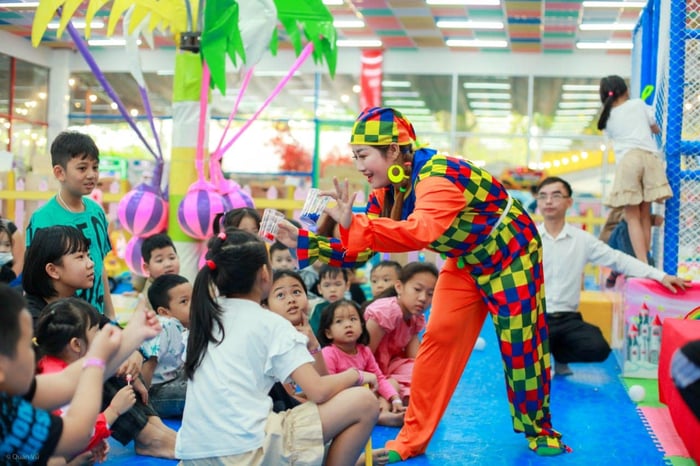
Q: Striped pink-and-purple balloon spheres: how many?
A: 4